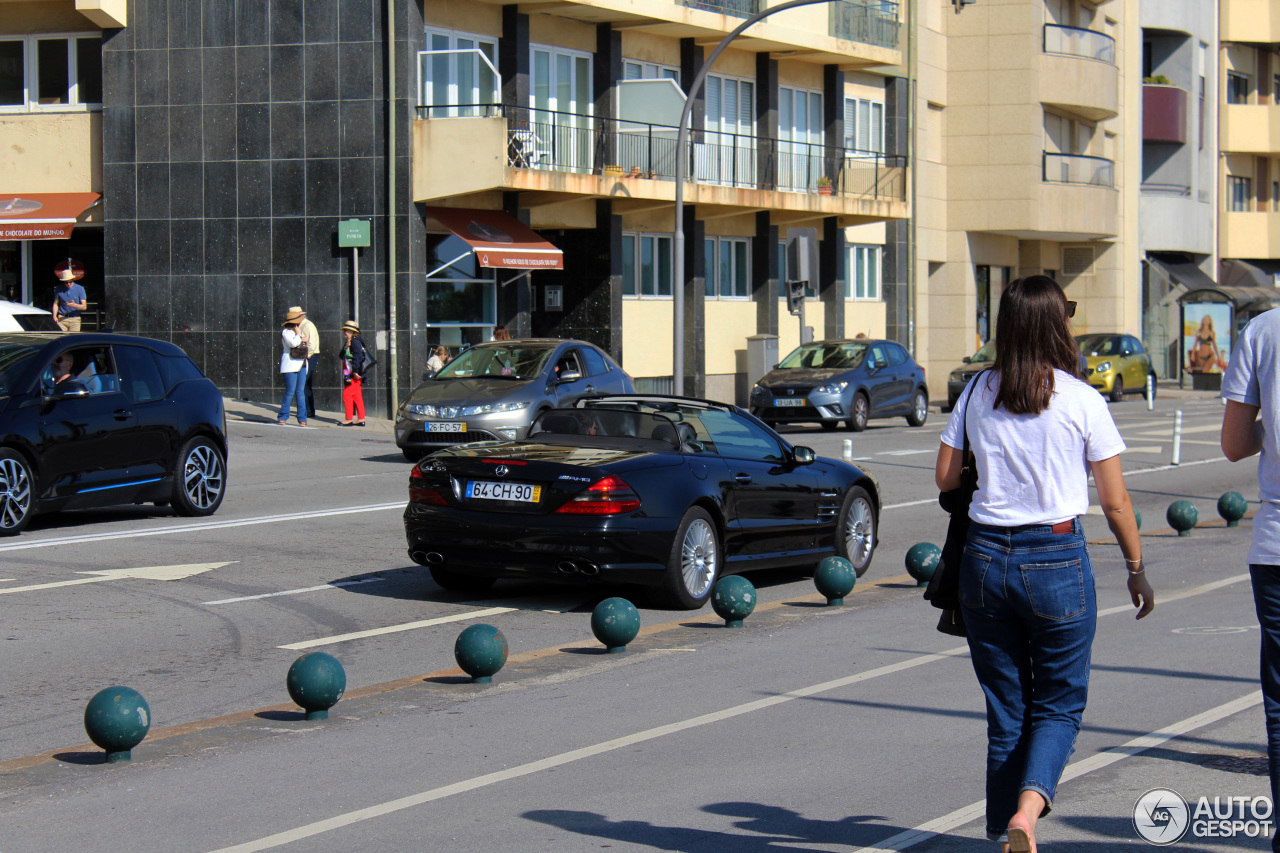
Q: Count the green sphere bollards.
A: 10